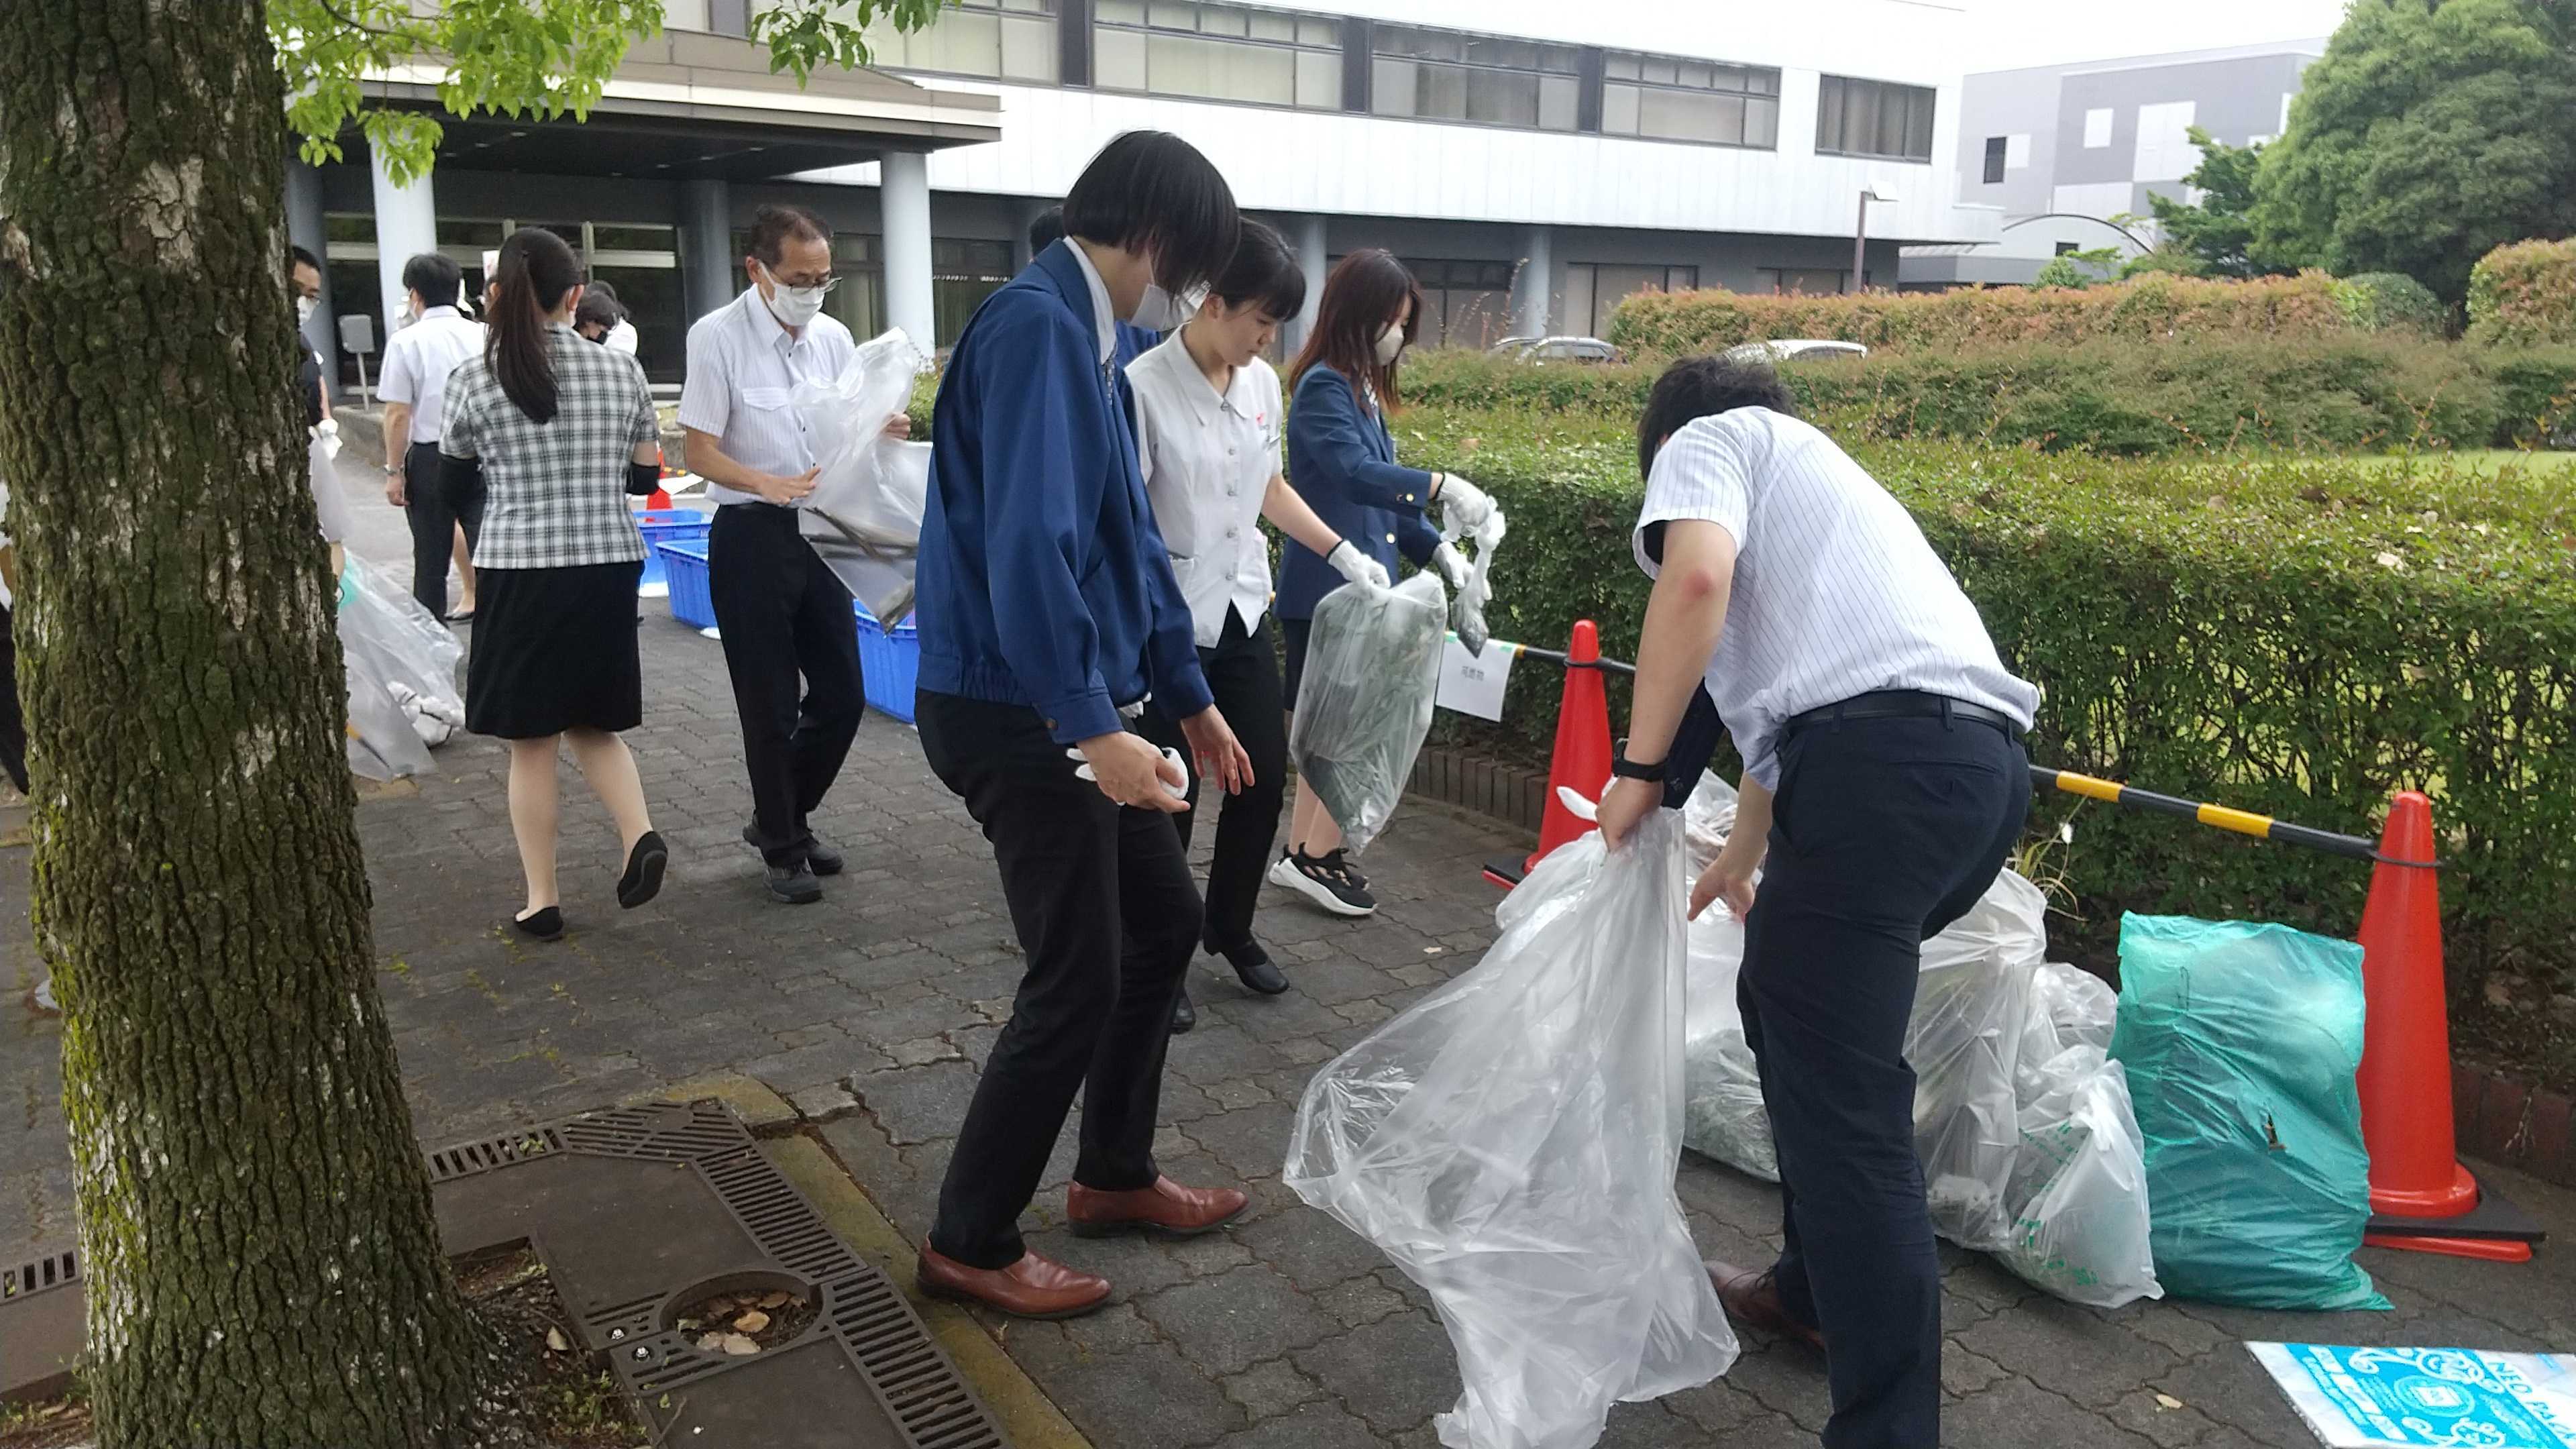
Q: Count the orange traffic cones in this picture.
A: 3